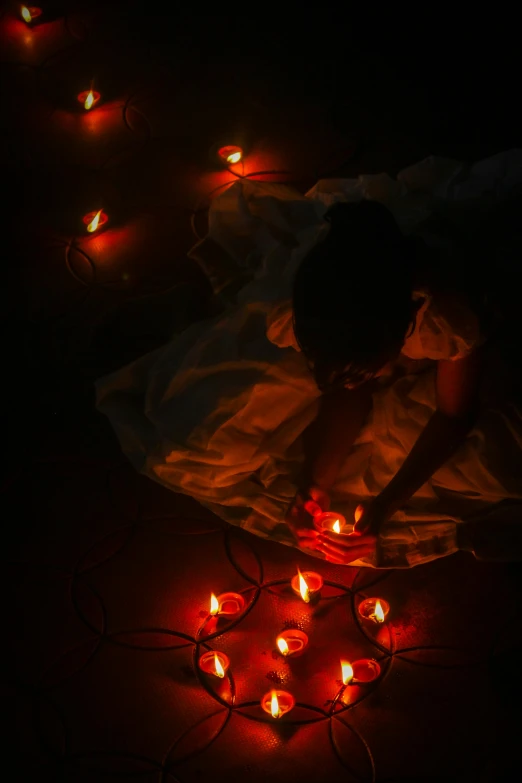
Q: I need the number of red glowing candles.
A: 12